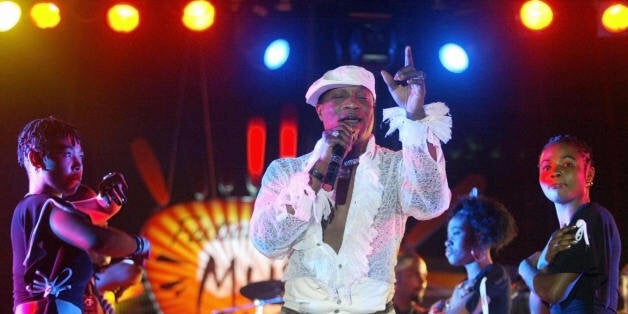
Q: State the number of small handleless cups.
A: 0